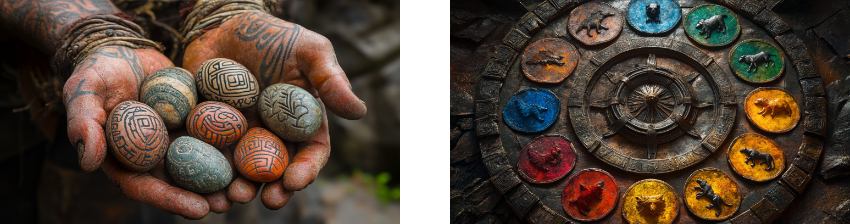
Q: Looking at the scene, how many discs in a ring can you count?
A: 12